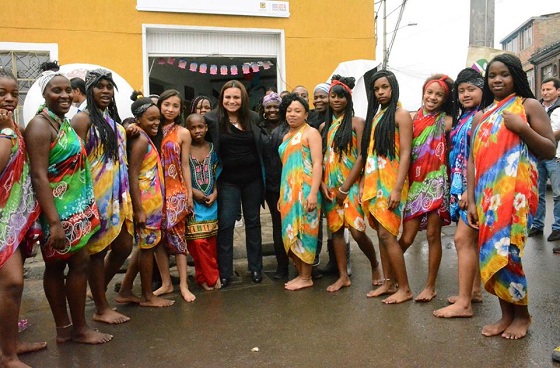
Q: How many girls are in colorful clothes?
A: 11